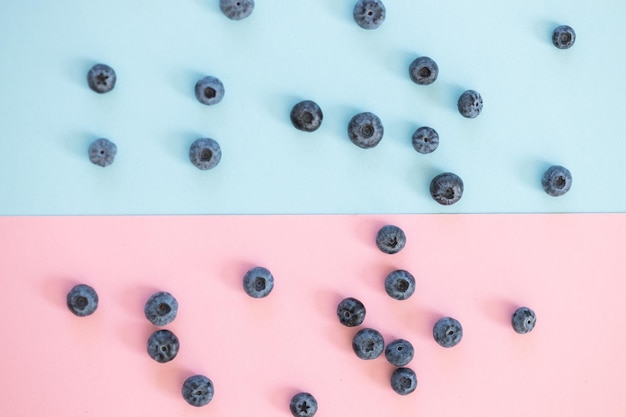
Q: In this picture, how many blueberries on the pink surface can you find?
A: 14